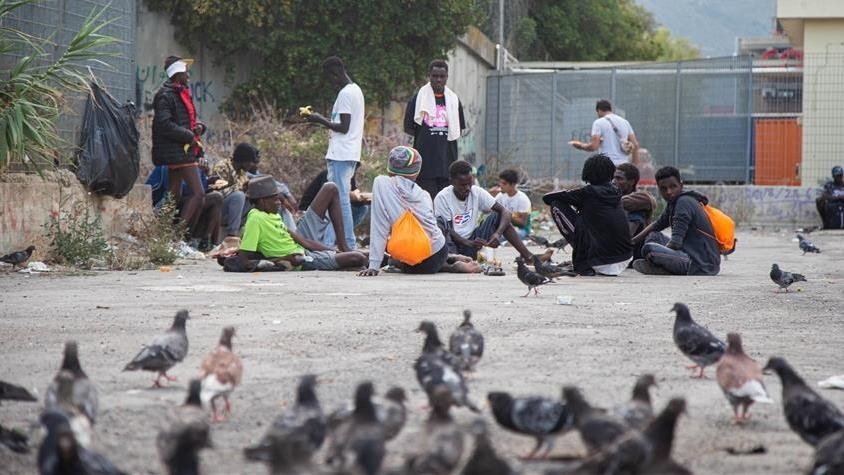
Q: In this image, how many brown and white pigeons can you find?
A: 2